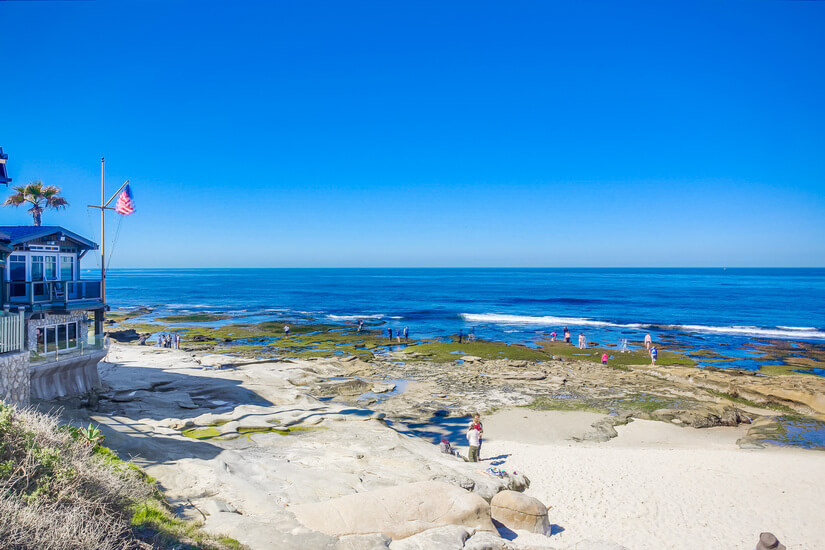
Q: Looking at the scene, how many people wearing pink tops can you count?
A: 2